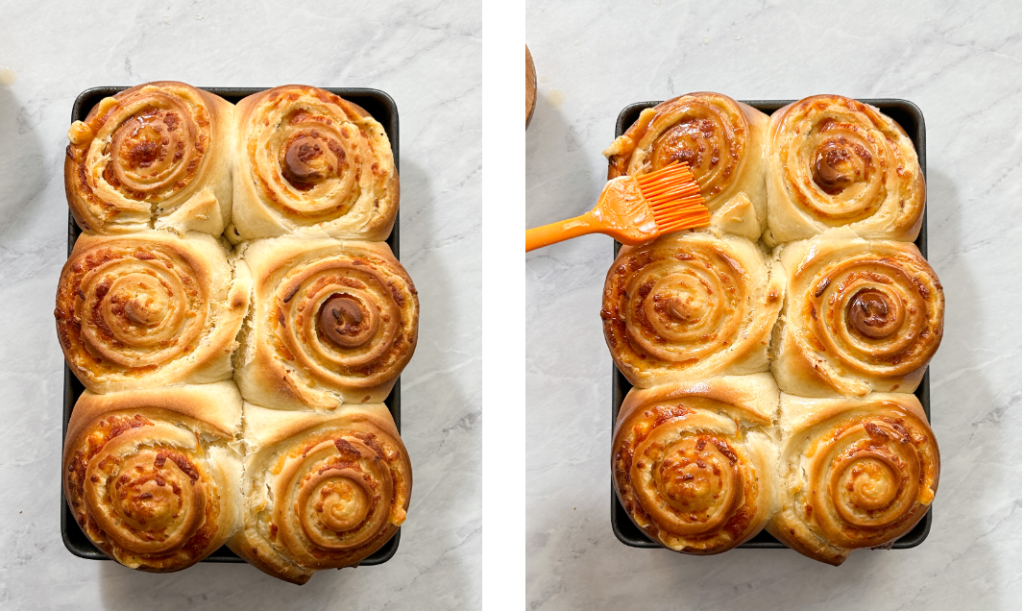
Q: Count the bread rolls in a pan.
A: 6